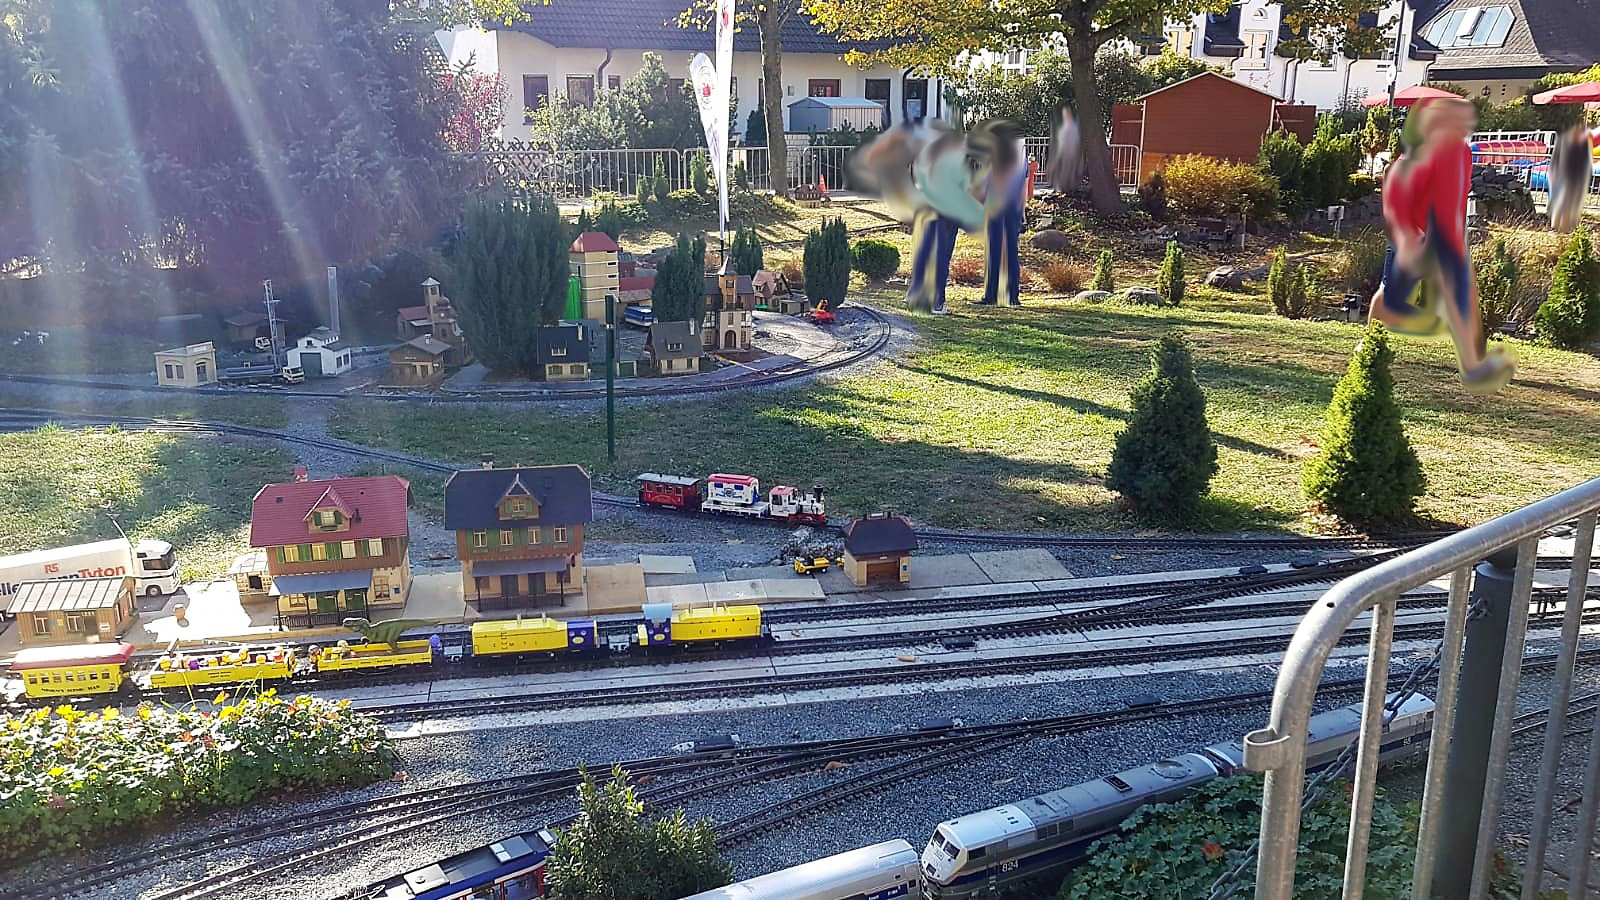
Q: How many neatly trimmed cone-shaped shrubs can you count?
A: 2